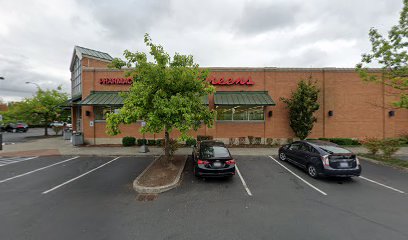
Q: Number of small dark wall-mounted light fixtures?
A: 4